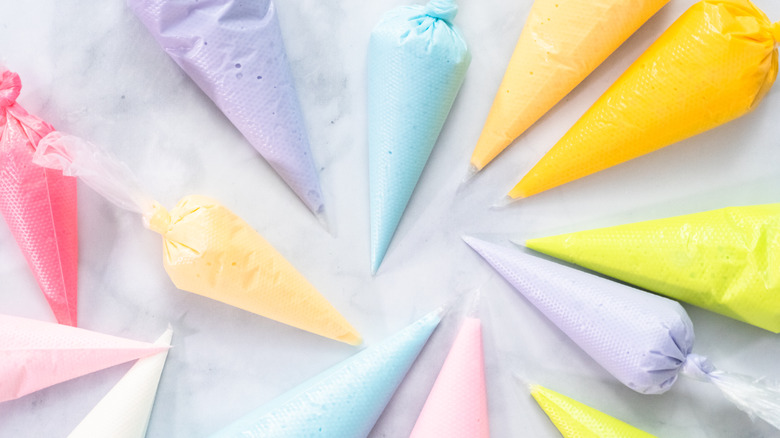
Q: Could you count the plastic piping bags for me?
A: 13